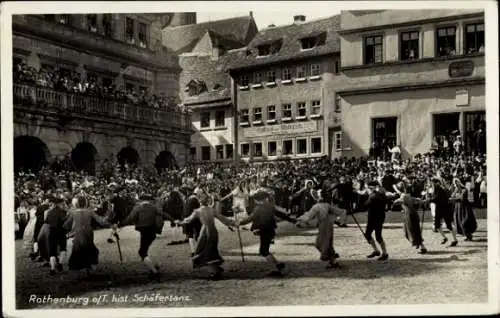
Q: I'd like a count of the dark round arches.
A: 4